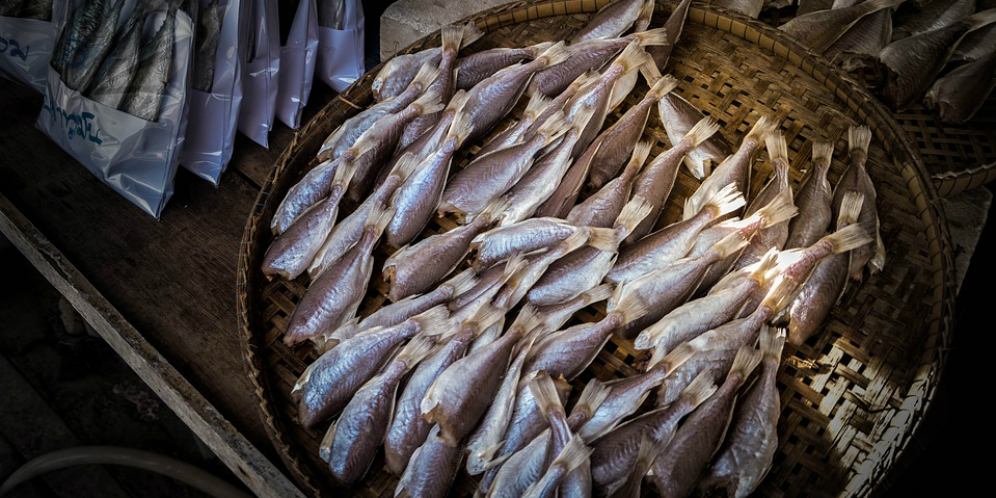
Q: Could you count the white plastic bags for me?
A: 6